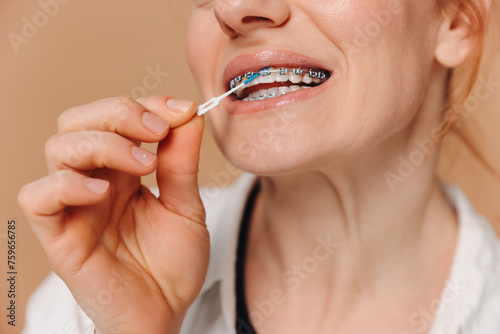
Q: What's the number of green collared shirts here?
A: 0